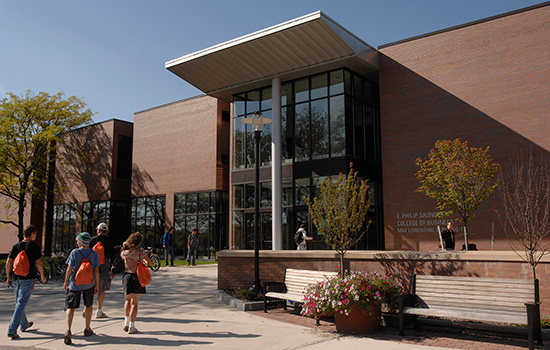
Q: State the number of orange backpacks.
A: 4